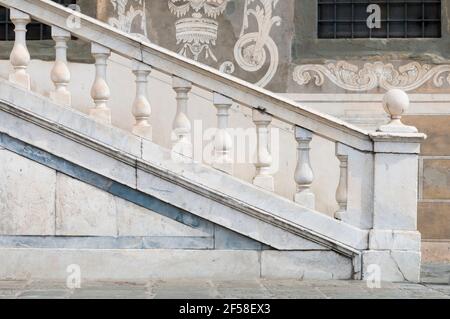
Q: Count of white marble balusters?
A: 9